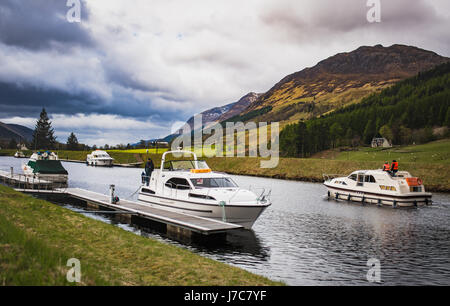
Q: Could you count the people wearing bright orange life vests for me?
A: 2